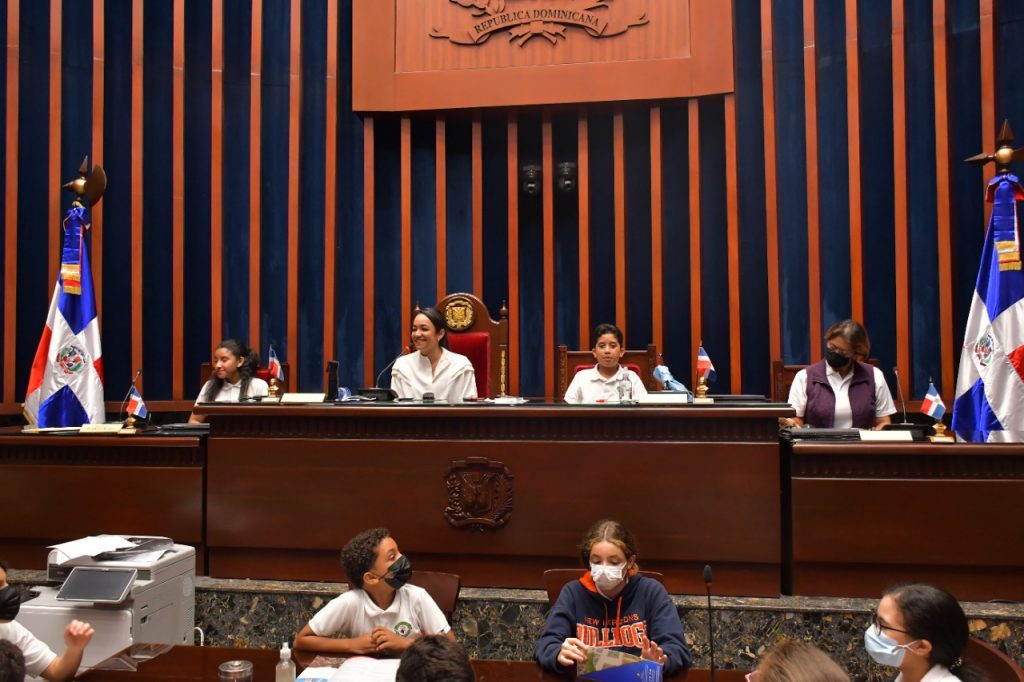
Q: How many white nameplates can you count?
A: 4